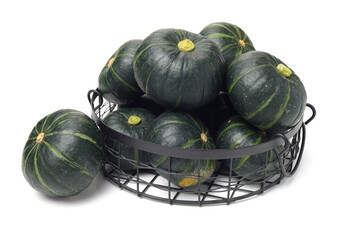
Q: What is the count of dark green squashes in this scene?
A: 8